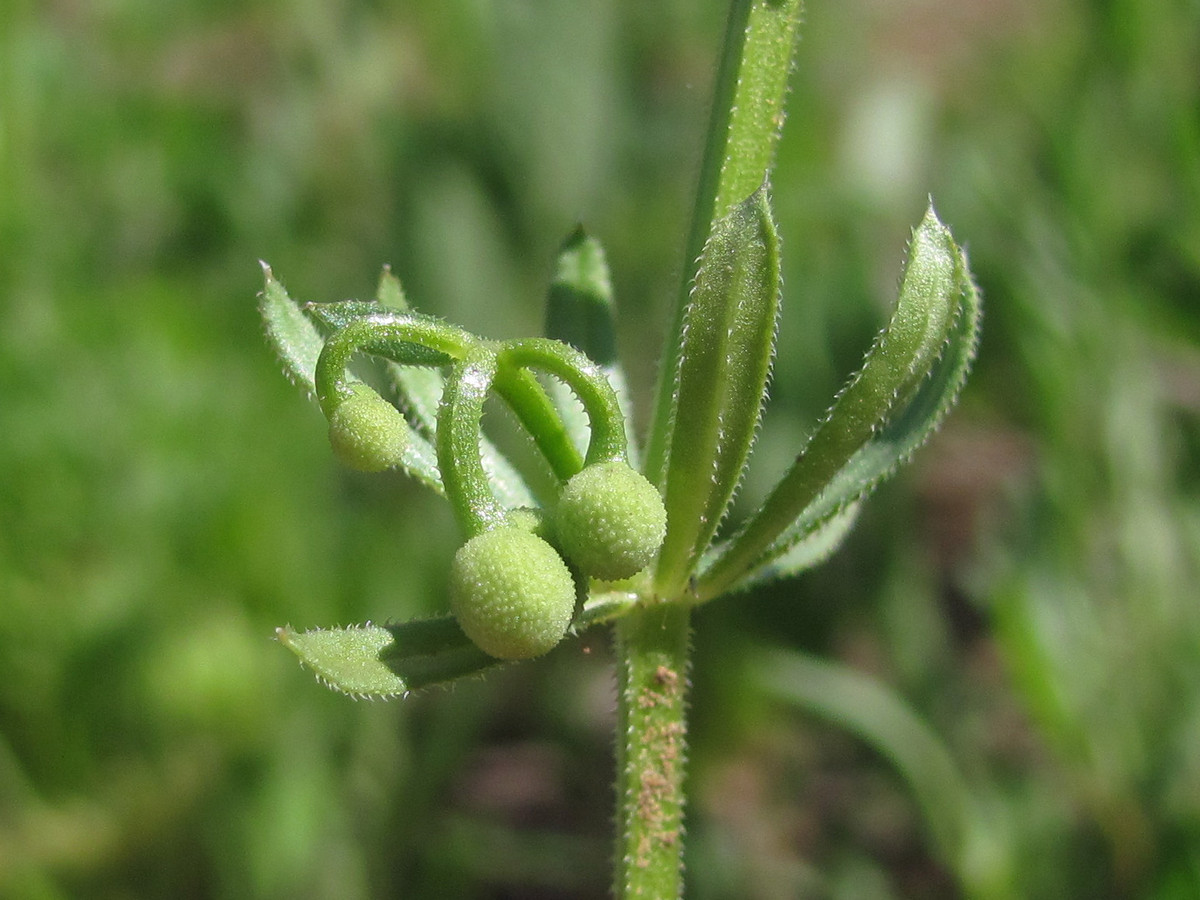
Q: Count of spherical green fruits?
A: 3